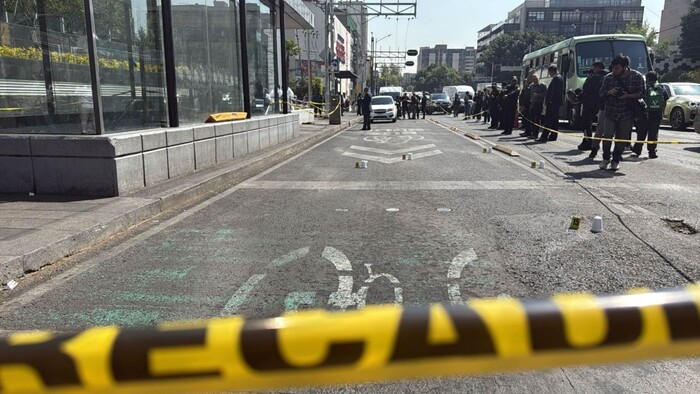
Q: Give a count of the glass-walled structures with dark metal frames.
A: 1